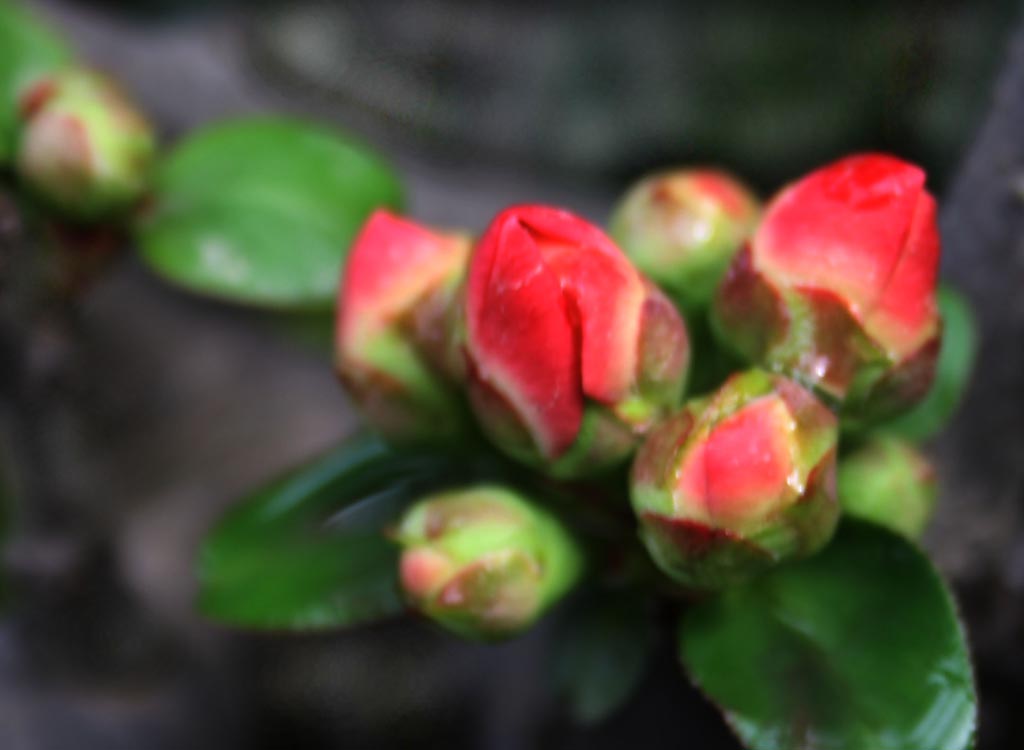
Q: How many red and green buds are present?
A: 8